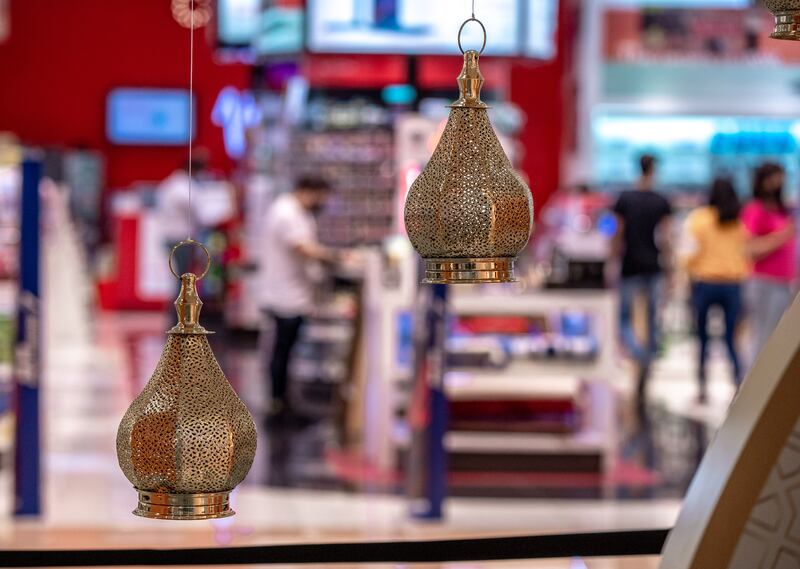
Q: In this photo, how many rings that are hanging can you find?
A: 2